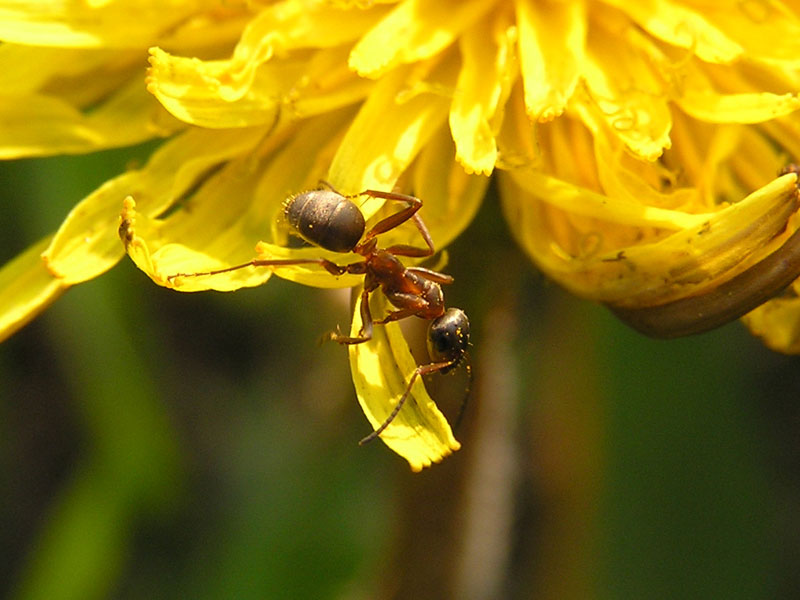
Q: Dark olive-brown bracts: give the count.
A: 1